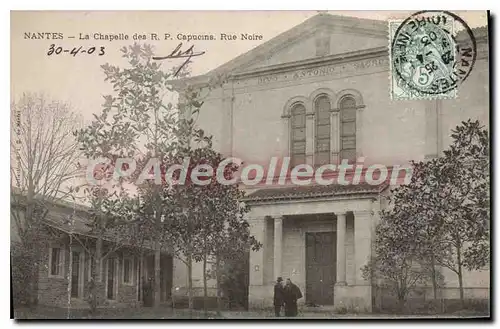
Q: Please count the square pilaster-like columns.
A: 2